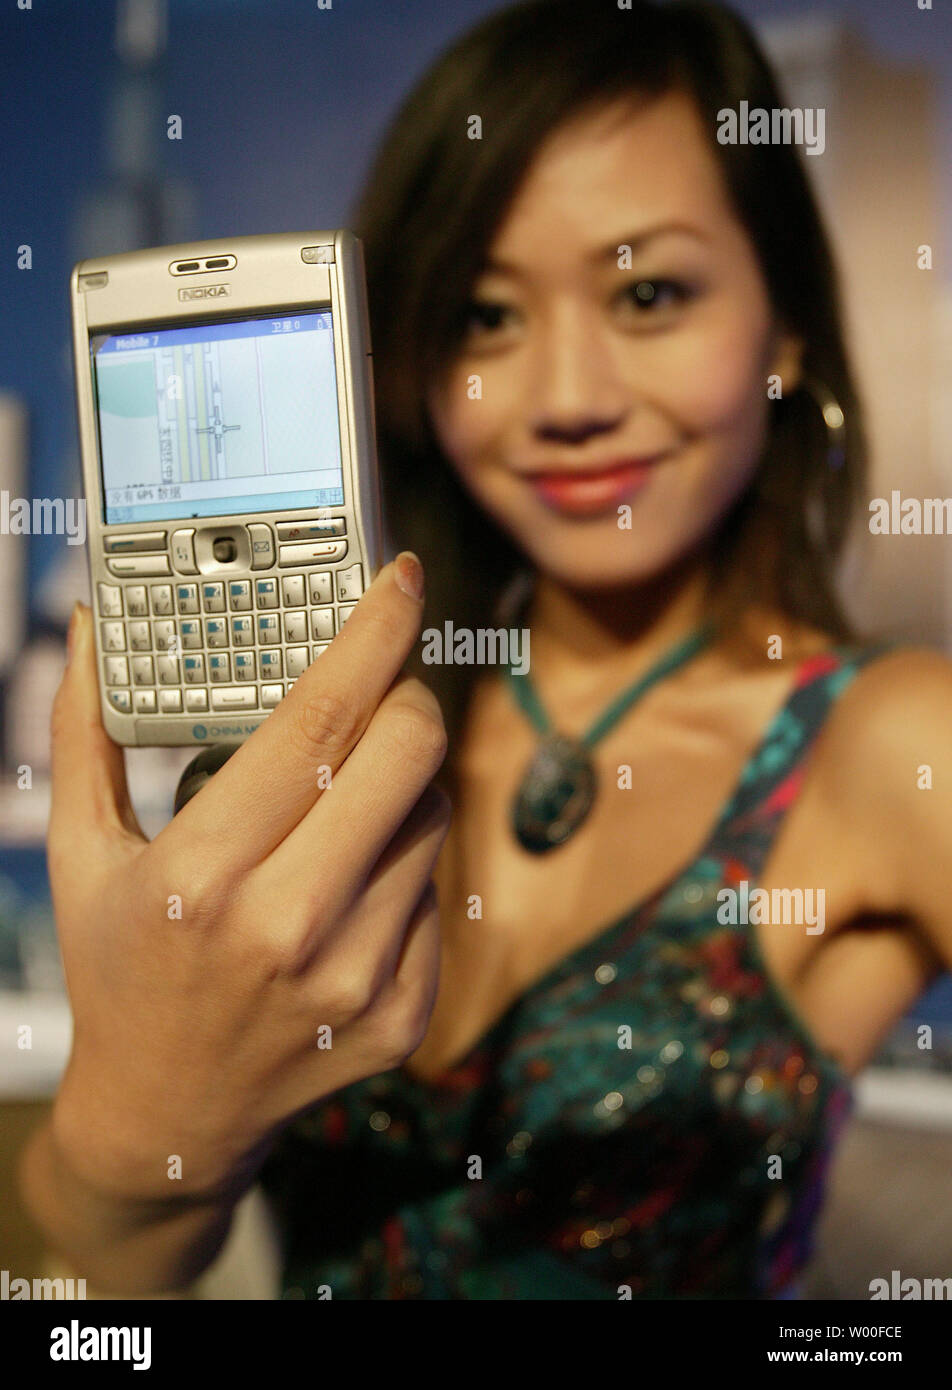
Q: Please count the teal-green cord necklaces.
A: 1